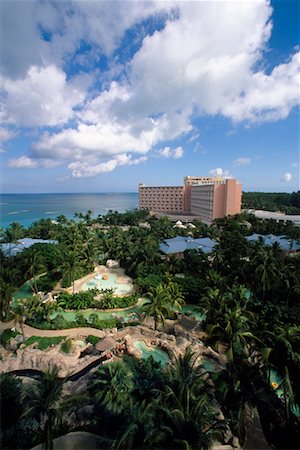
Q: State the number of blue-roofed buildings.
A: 3